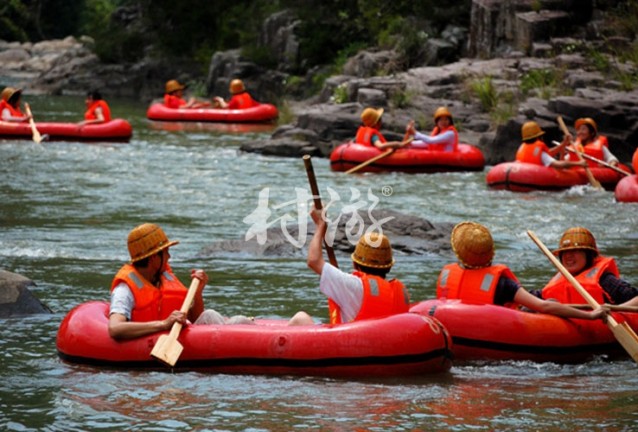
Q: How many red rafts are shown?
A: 7